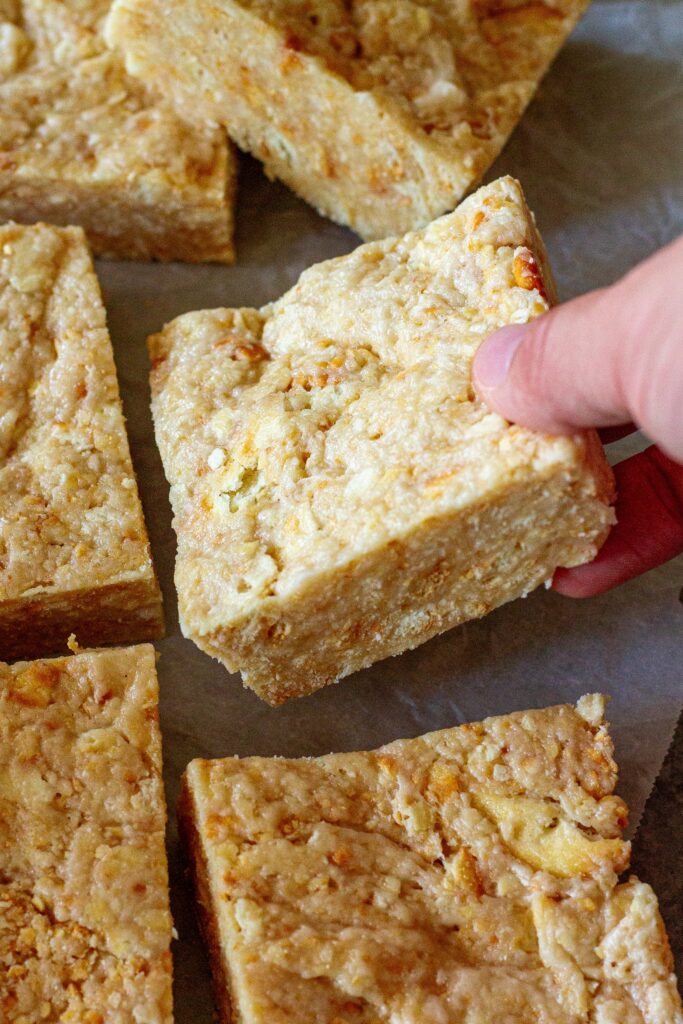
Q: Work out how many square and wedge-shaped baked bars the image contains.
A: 6